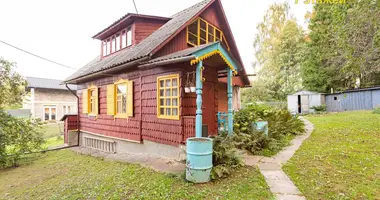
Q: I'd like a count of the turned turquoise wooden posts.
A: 2